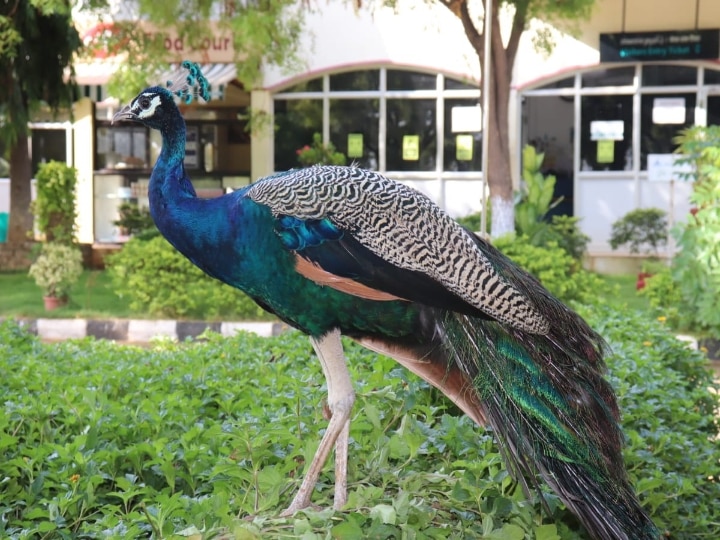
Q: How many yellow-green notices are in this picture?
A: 4